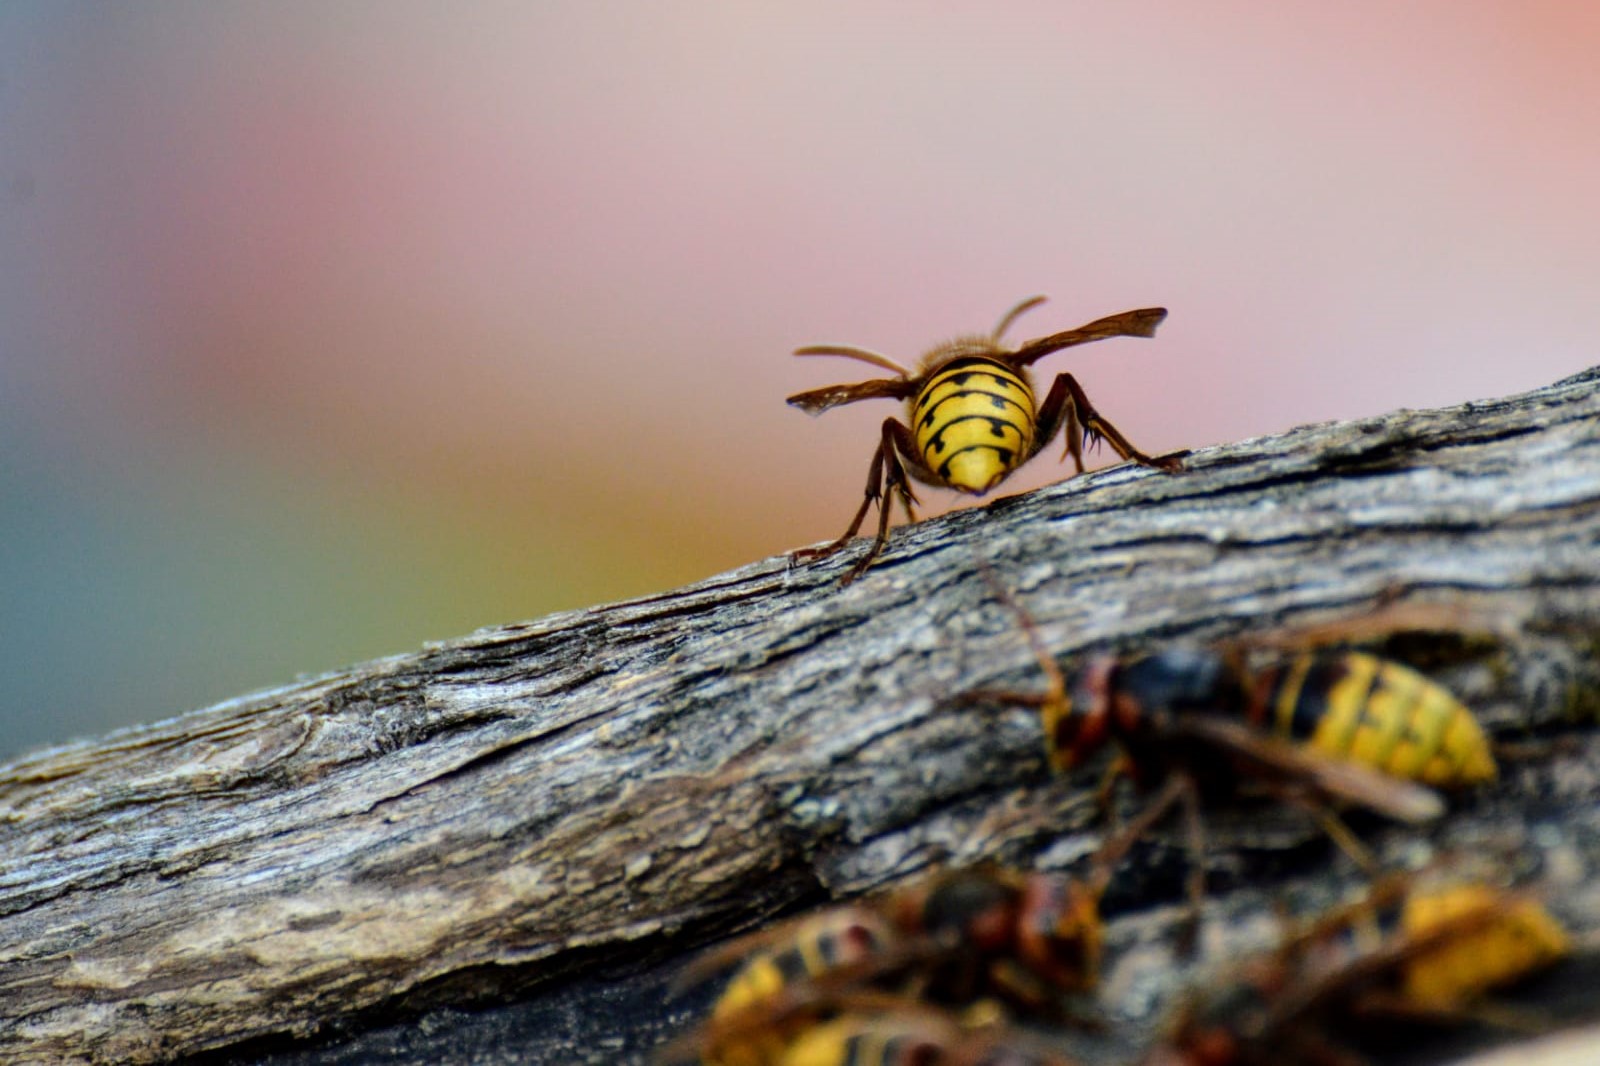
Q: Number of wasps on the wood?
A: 5